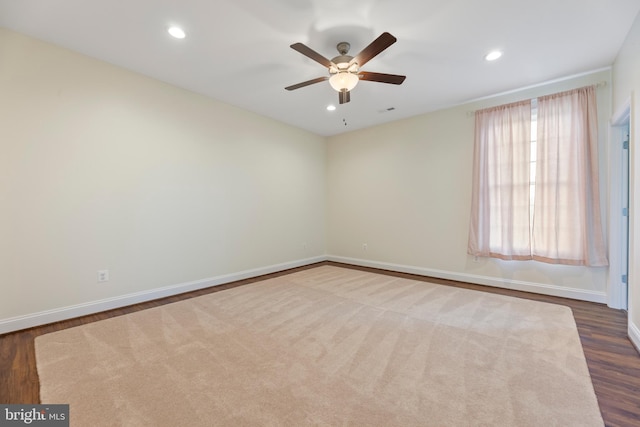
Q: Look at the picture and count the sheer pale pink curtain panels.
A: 2